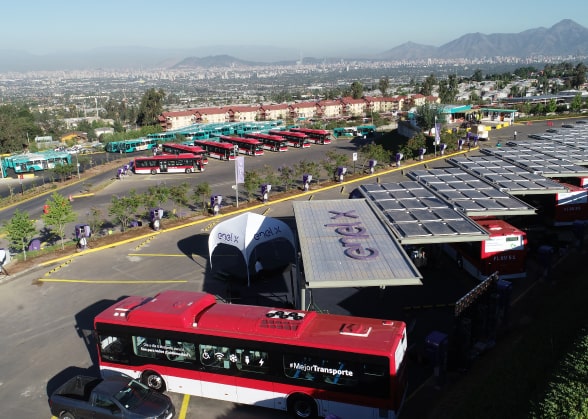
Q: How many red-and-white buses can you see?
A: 11